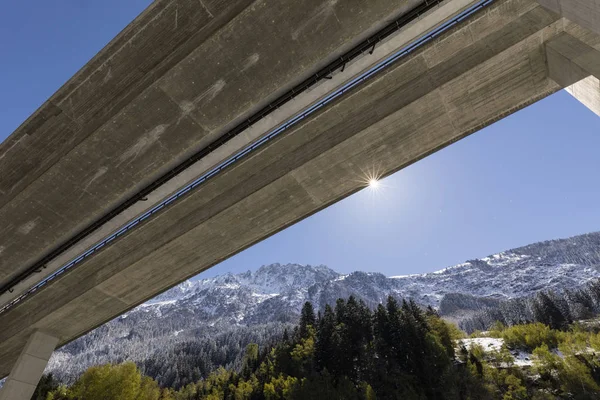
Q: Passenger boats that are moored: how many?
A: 0